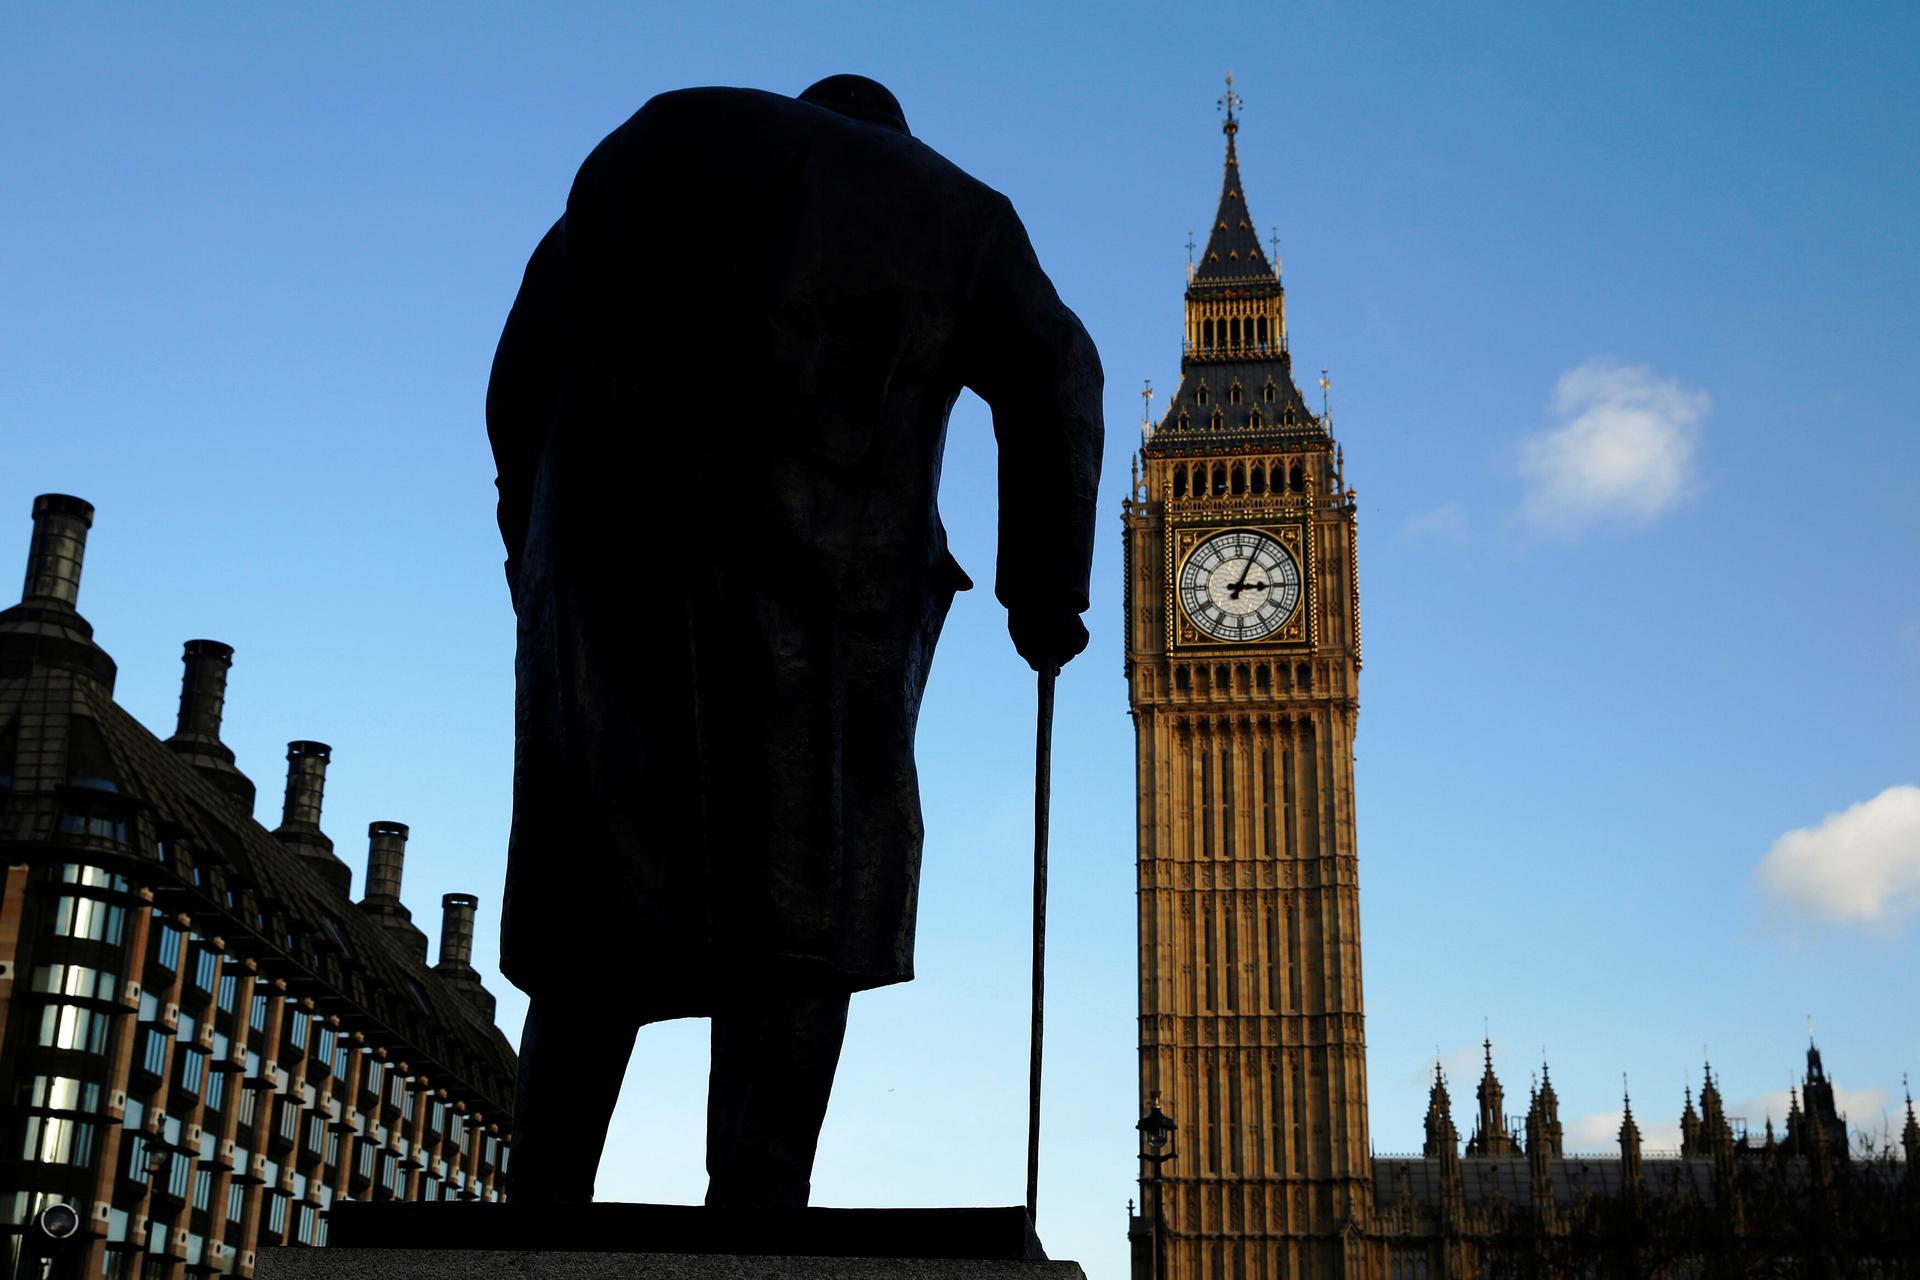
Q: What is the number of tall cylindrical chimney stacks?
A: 5